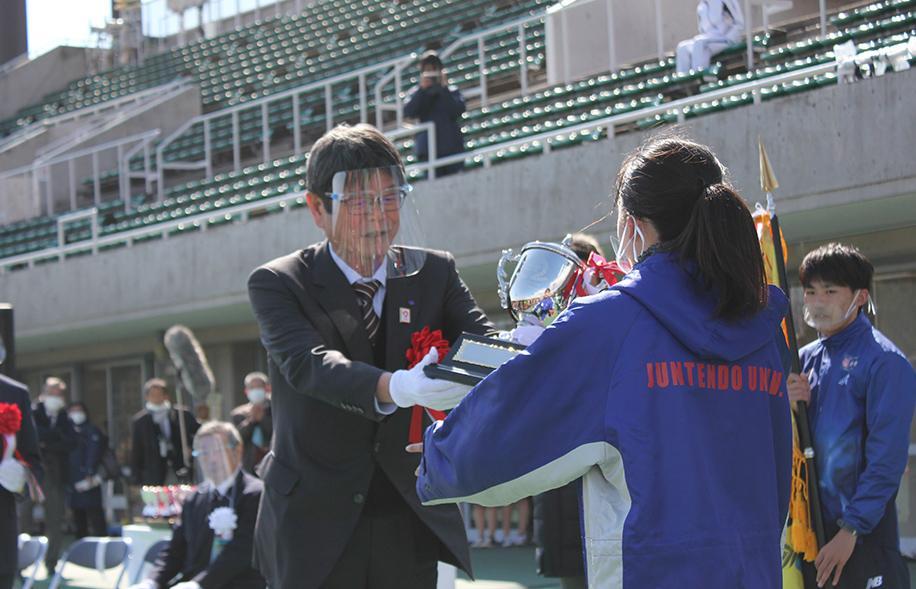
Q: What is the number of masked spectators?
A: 4